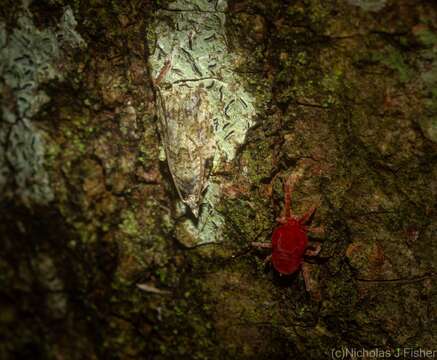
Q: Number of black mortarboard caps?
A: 0